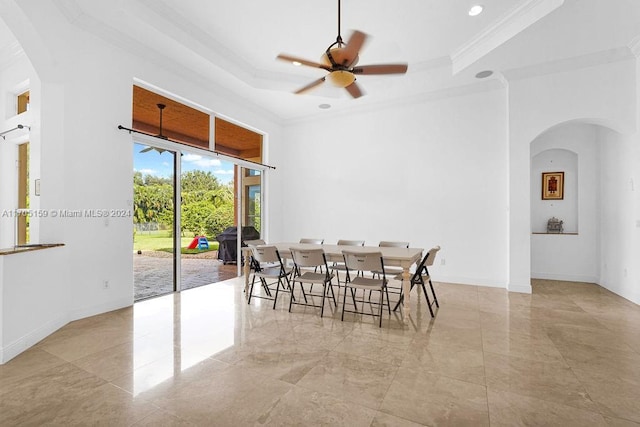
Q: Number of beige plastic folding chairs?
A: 8